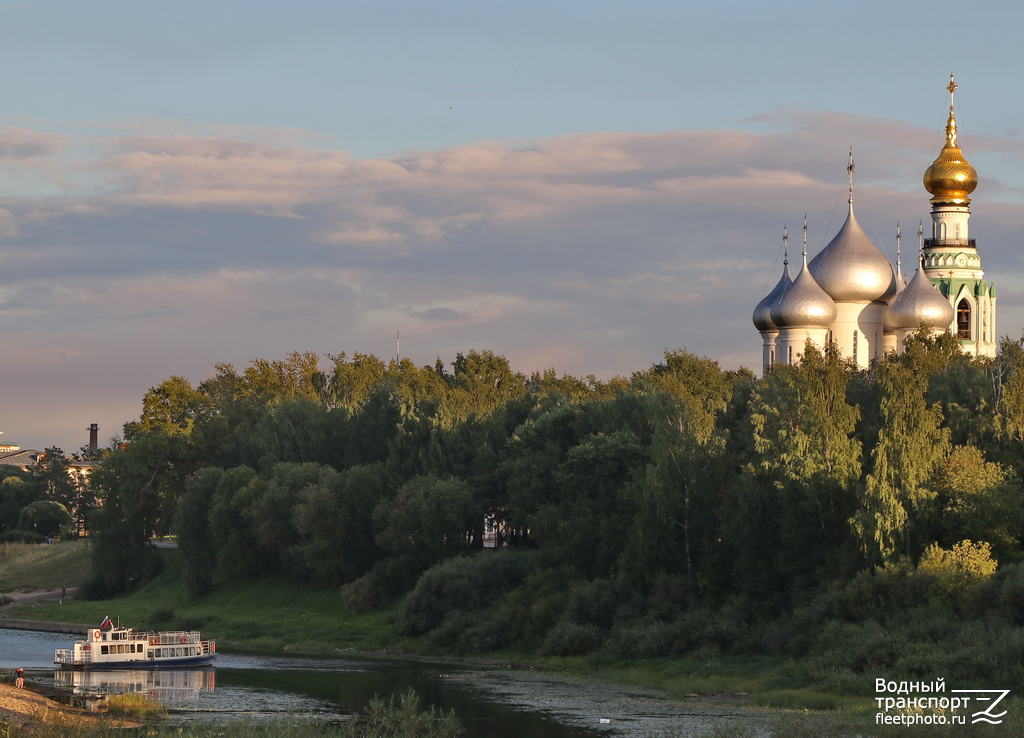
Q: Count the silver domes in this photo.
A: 5